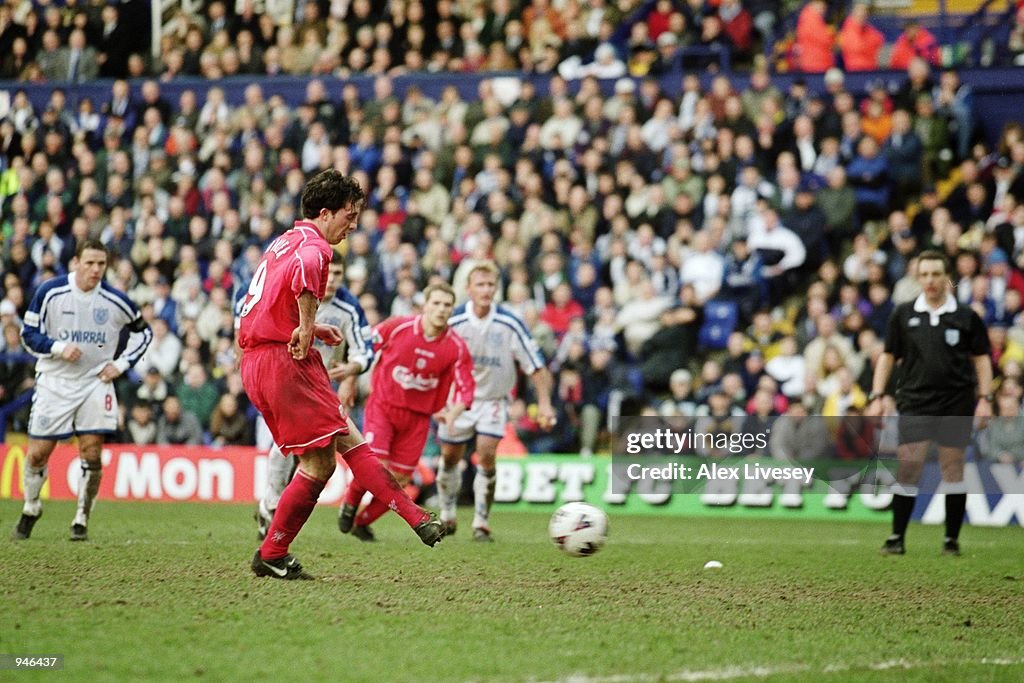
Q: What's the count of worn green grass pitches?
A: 1